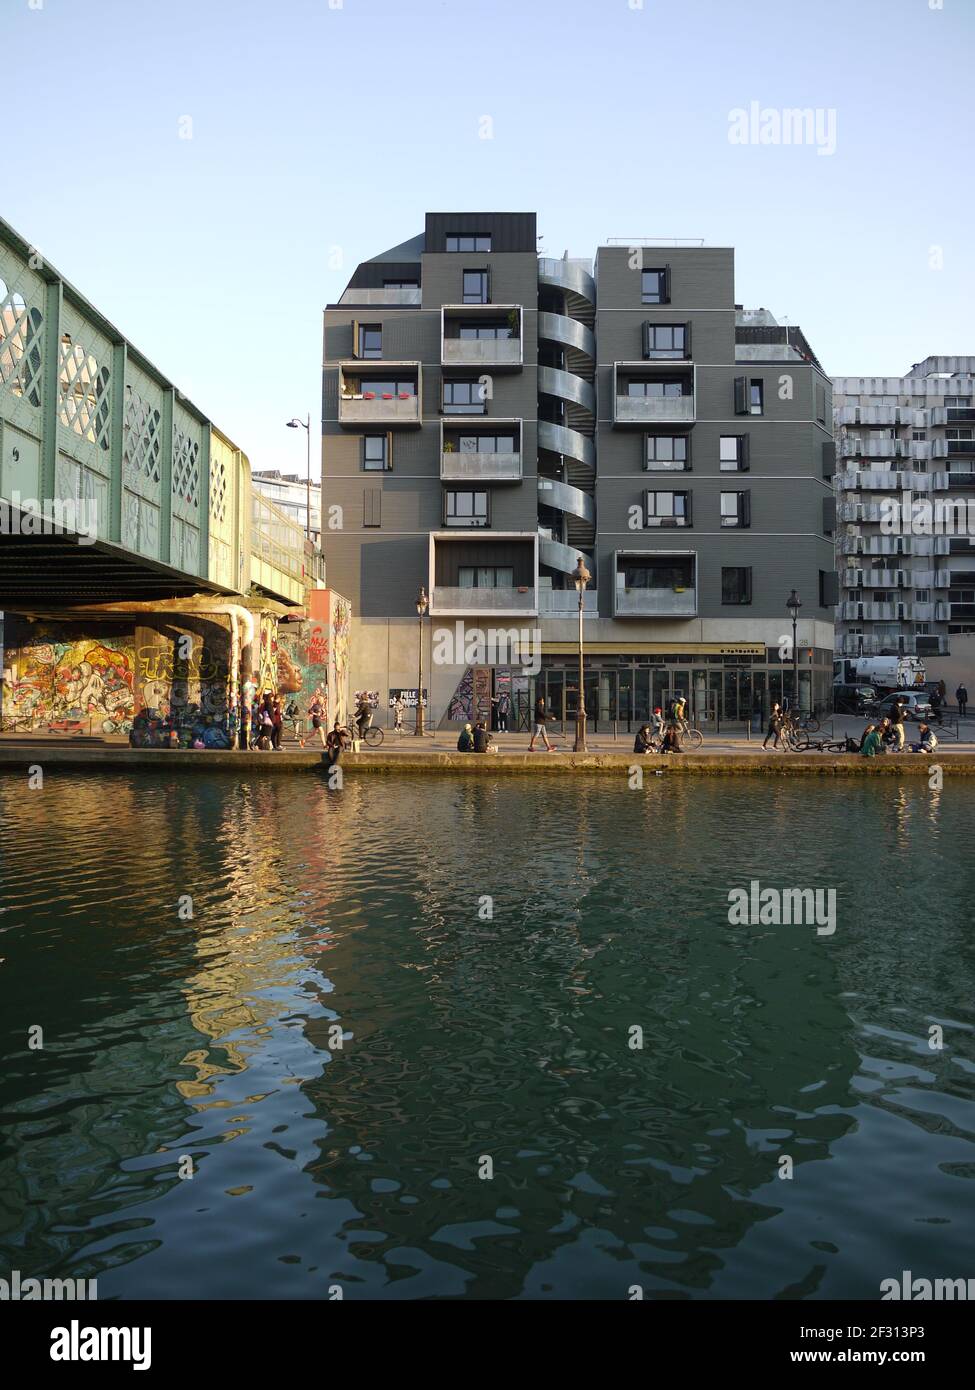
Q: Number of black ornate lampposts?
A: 3